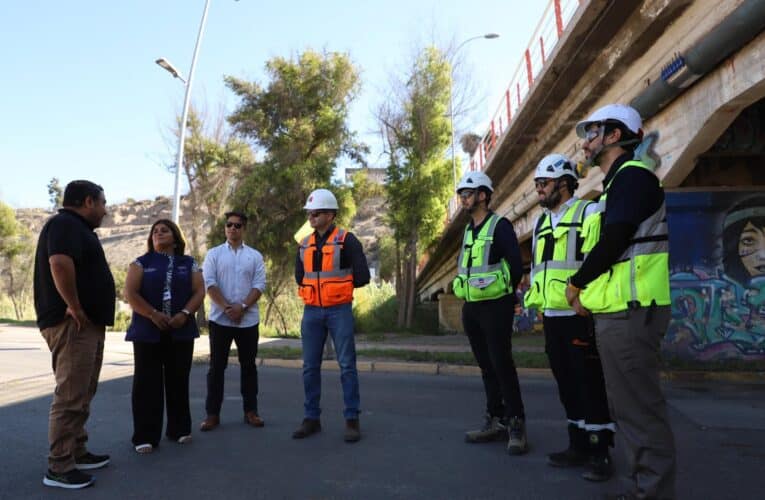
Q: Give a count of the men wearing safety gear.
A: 4